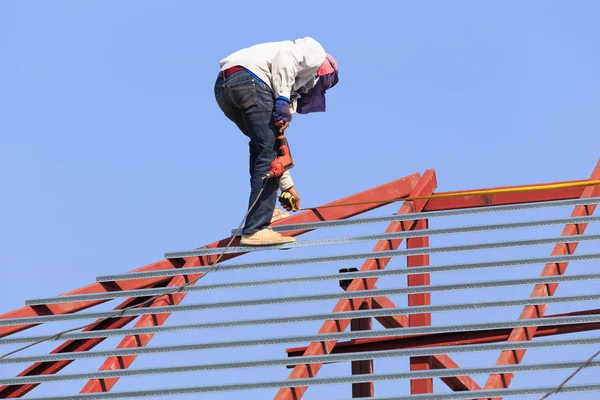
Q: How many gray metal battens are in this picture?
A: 10